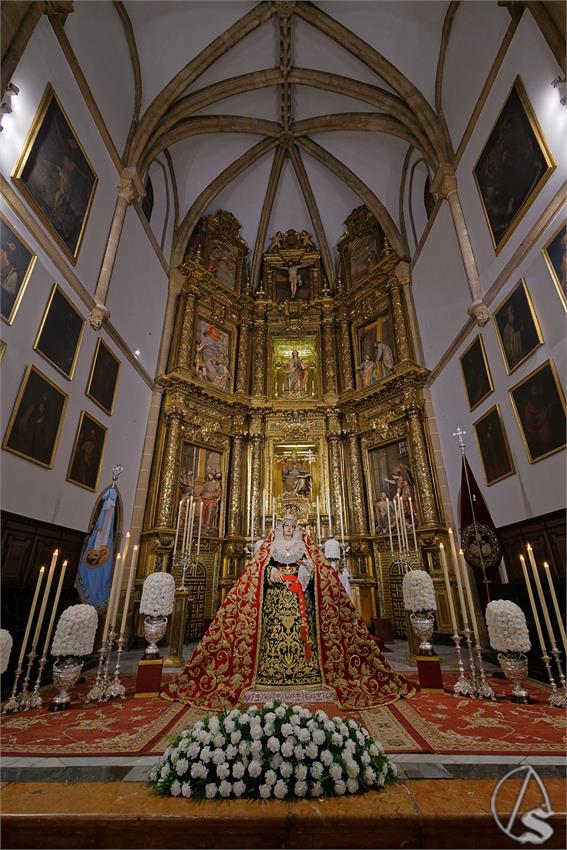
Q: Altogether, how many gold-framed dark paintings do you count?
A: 12